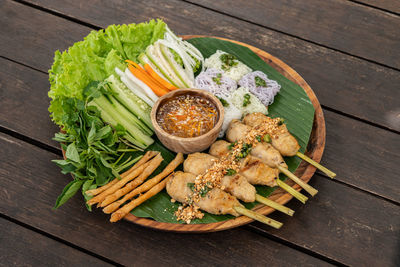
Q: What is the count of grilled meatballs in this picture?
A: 5